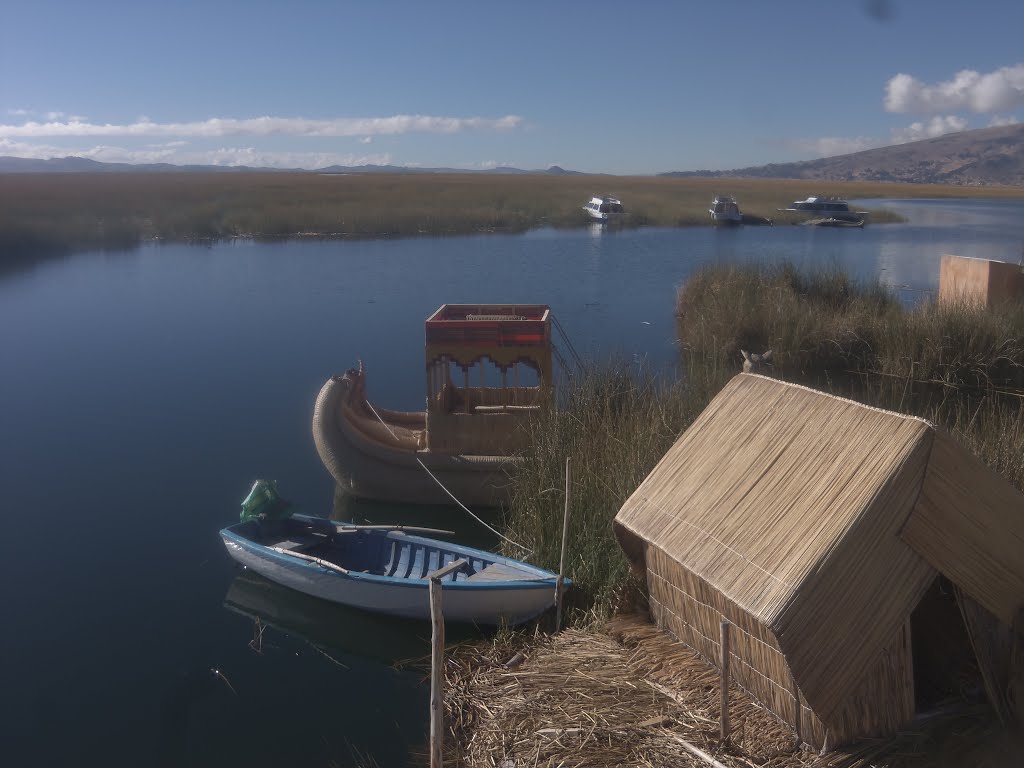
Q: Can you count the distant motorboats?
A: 3